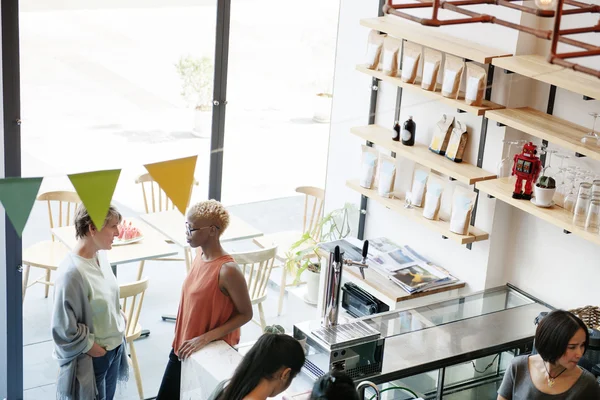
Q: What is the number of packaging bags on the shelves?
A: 13